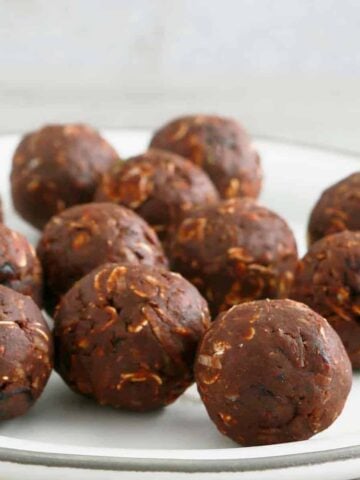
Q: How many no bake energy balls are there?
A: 11